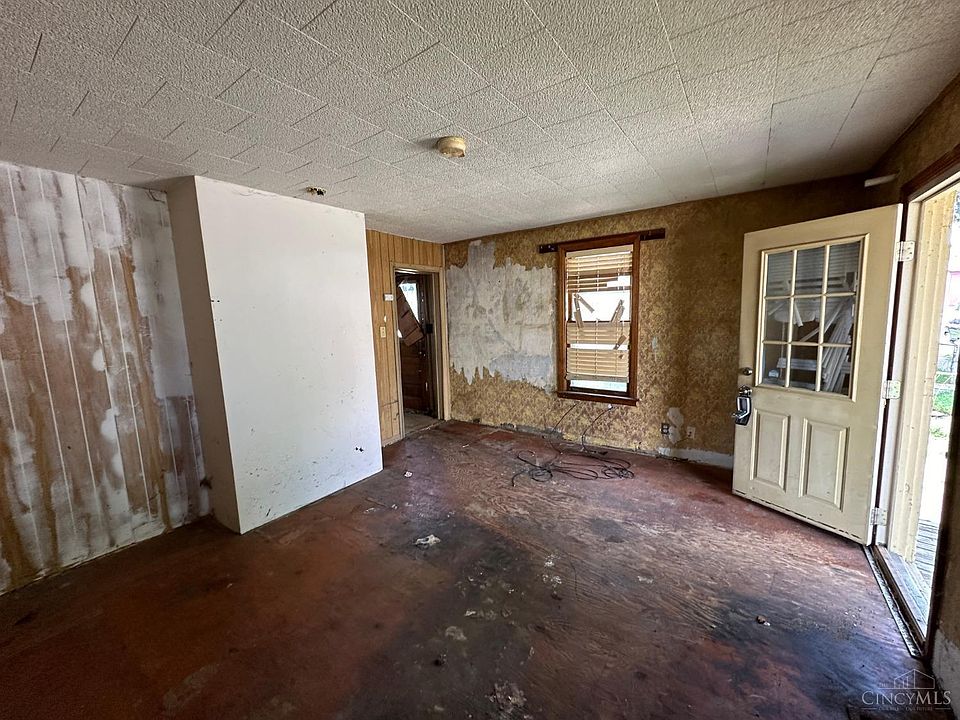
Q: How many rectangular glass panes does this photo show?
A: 9